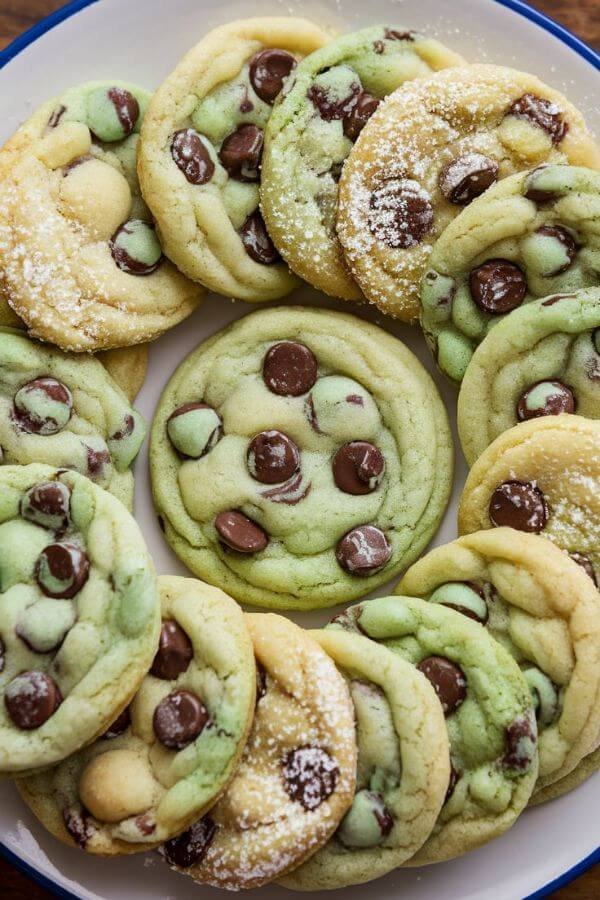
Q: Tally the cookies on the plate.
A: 15